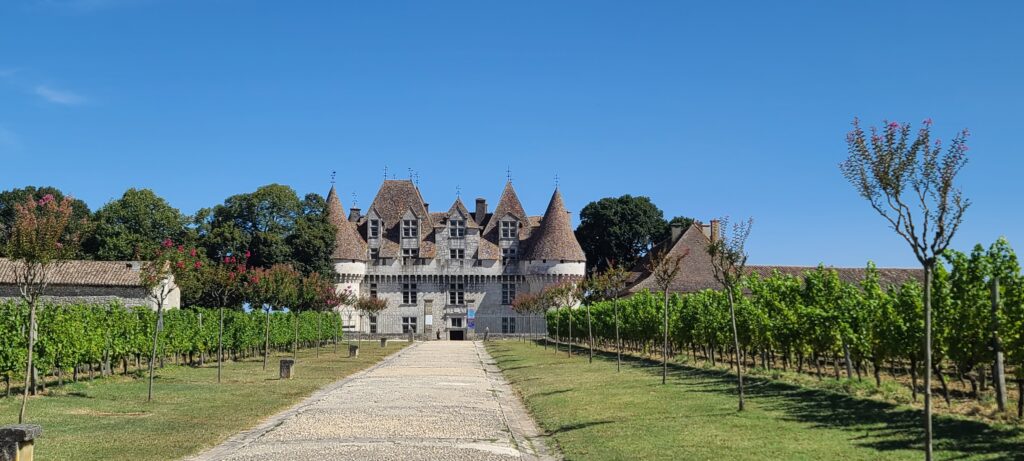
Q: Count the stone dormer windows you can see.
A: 4